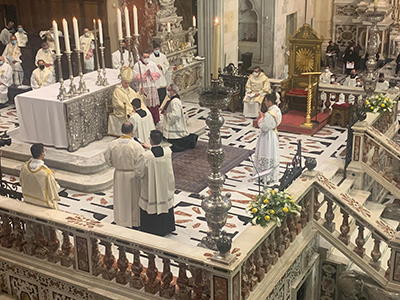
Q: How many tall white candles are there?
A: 7